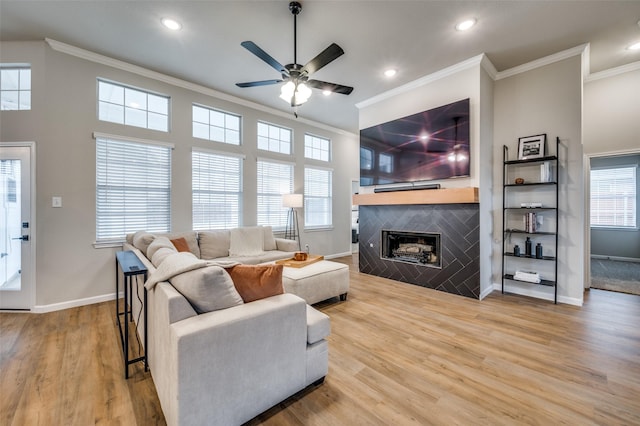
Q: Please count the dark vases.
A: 3